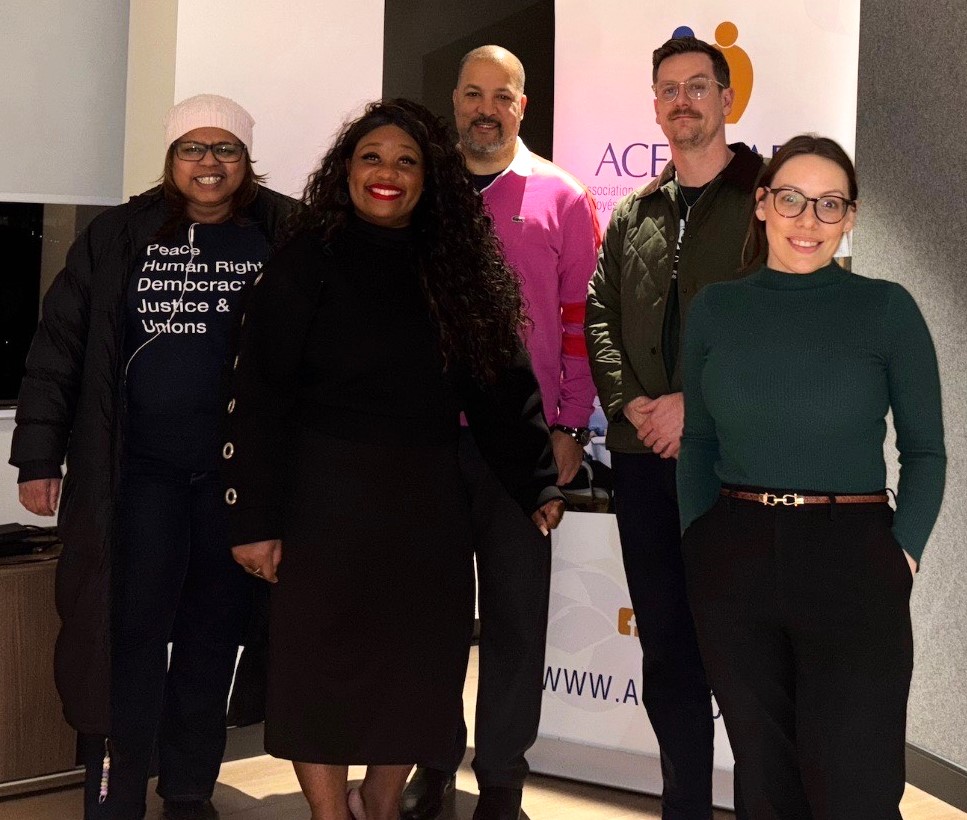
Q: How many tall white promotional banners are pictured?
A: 1